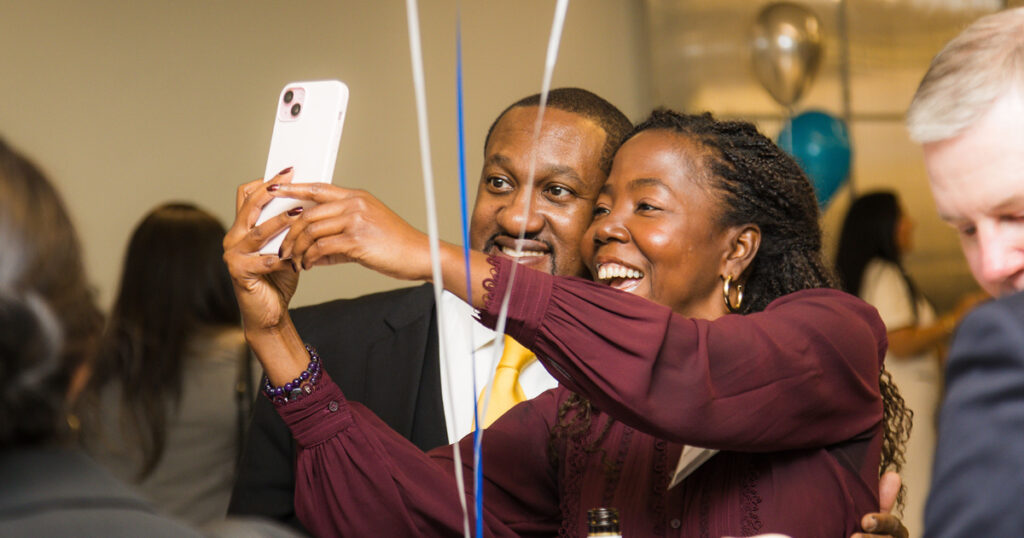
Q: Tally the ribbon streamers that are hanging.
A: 3